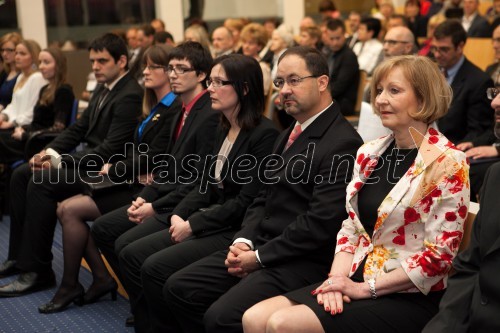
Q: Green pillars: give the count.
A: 0